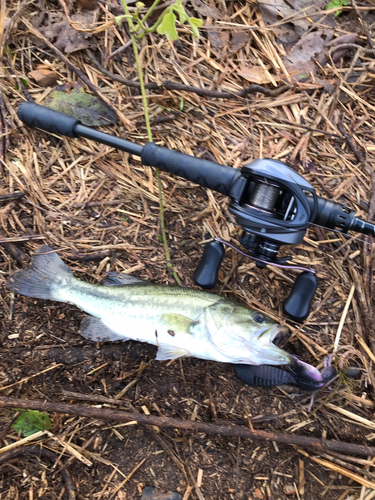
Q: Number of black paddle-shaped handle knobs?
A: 2